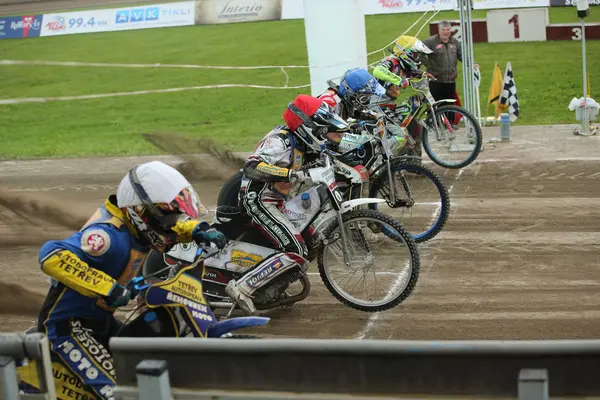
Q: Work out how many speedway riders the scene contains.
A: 4